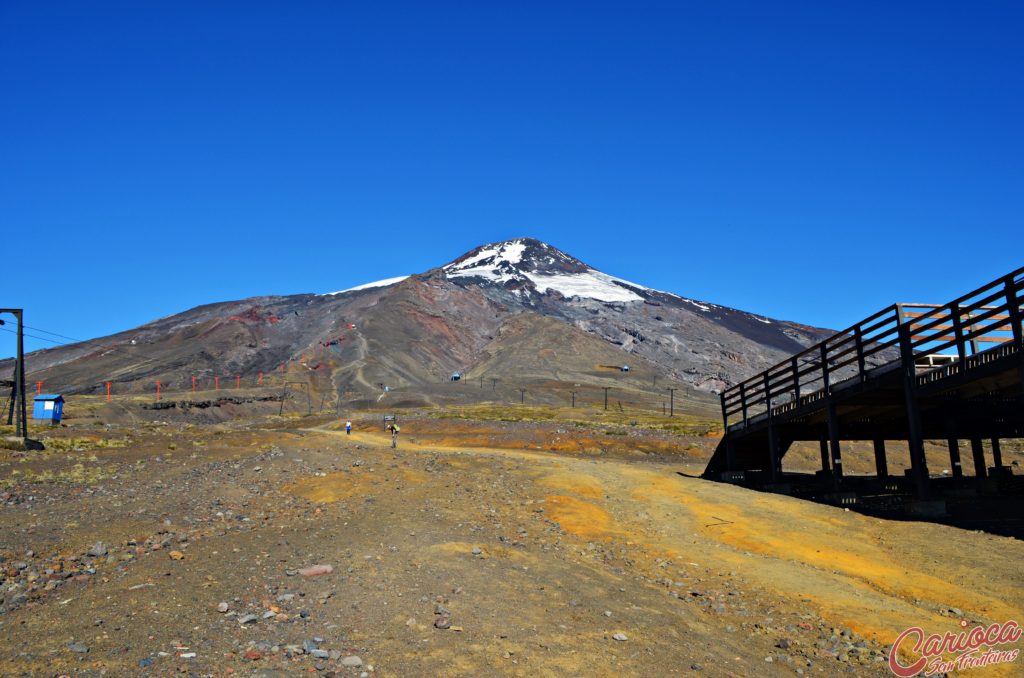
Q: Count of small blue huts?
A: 1